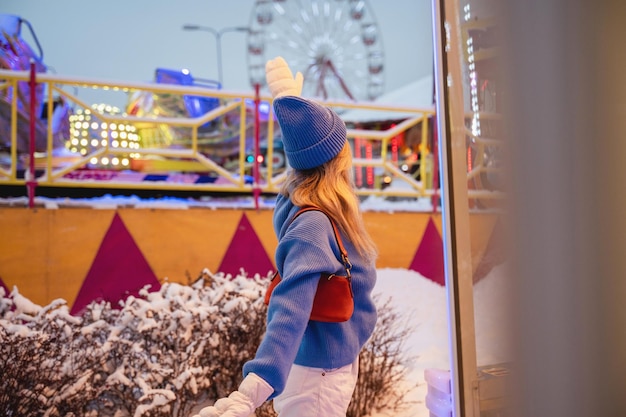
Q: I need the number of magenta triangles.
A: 4